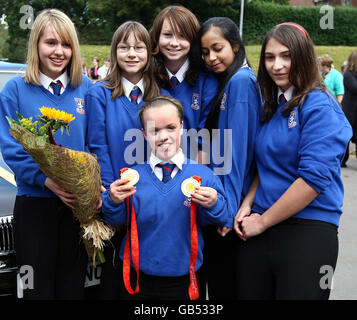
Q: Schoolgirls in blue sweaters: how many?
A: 6